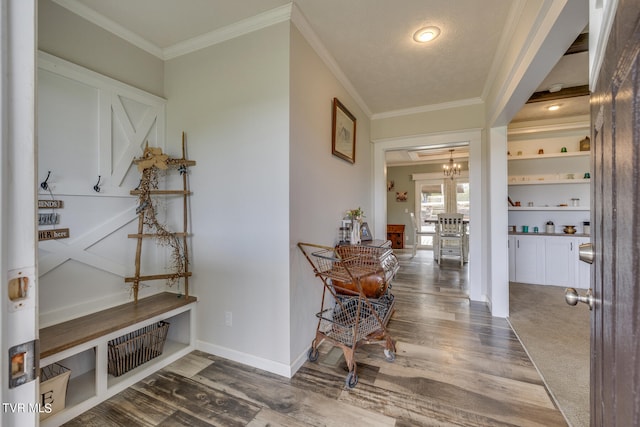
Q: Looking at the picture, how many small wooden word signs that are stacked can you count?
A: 3